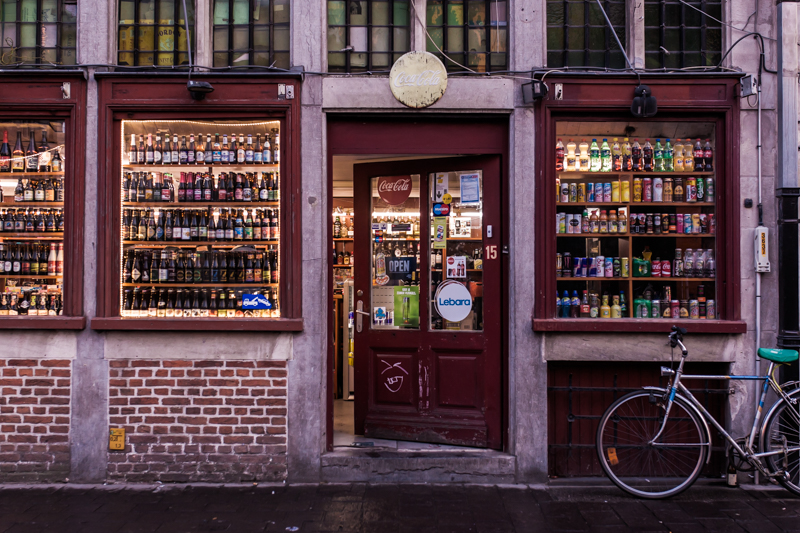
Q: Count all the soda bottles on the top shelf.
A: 15